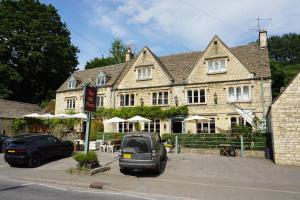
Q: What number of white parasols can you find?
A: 7